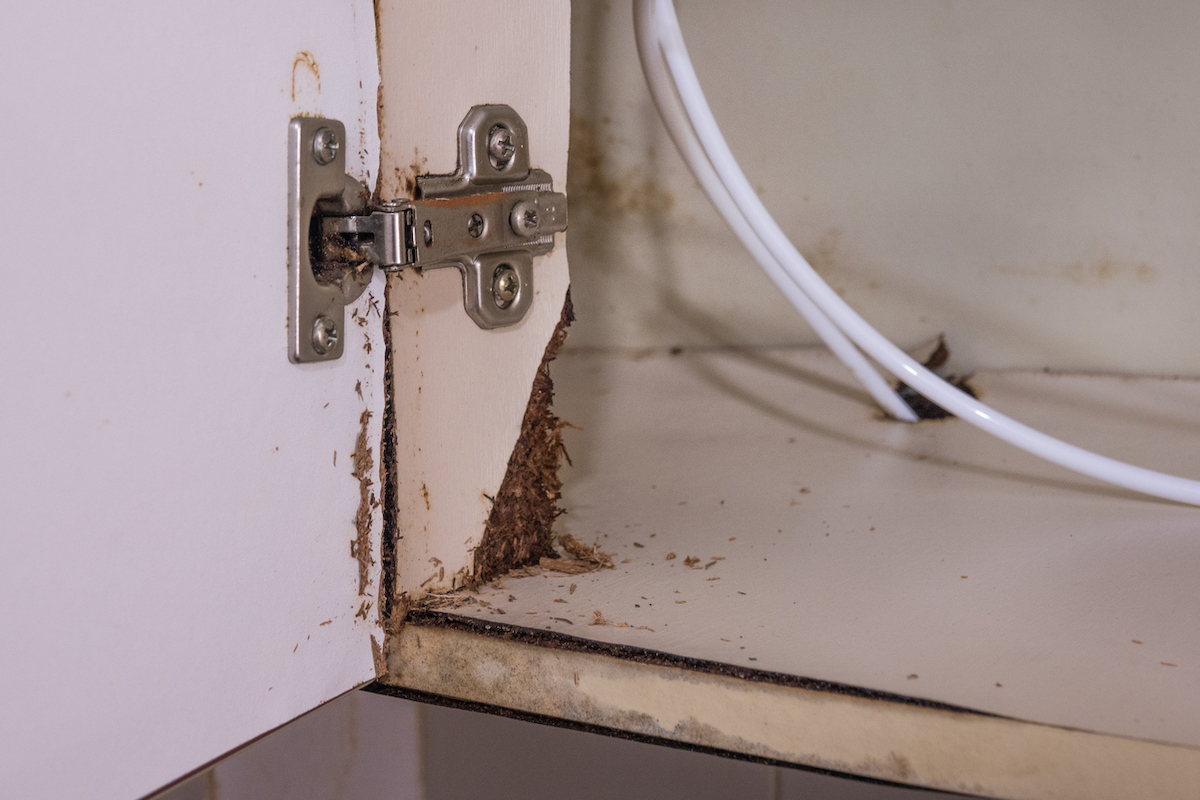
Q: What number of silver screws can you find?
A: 6